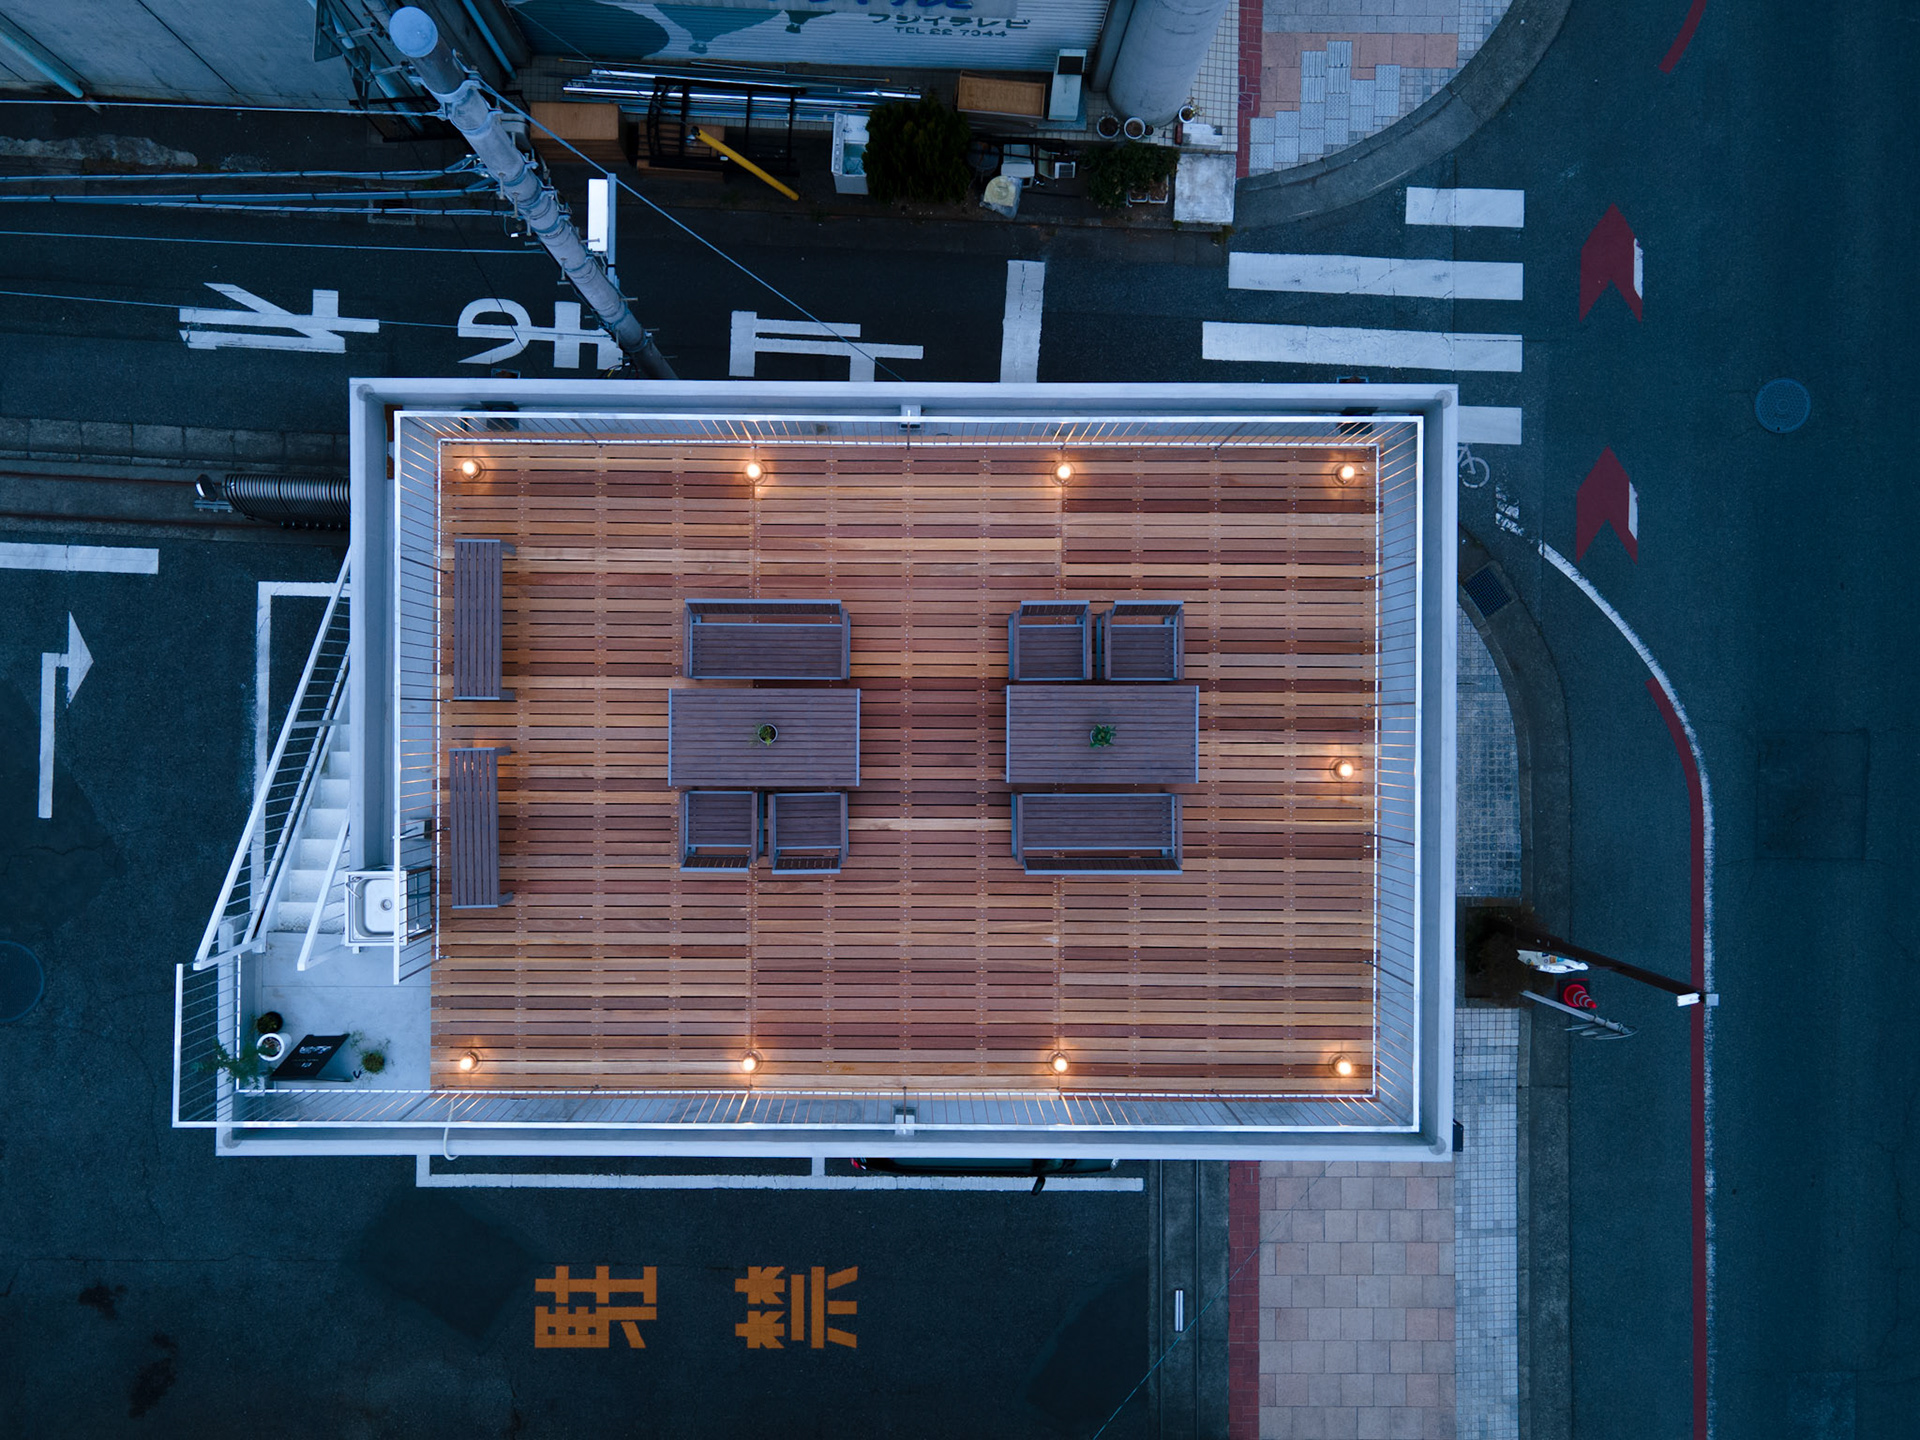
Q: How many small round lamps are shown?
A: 9